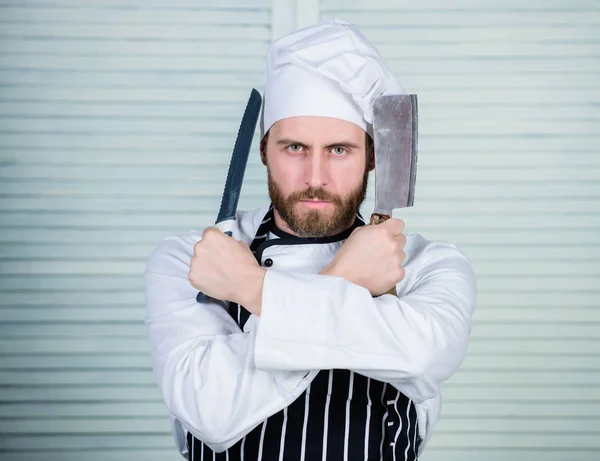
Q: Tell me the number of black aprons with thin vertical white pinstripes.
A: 1